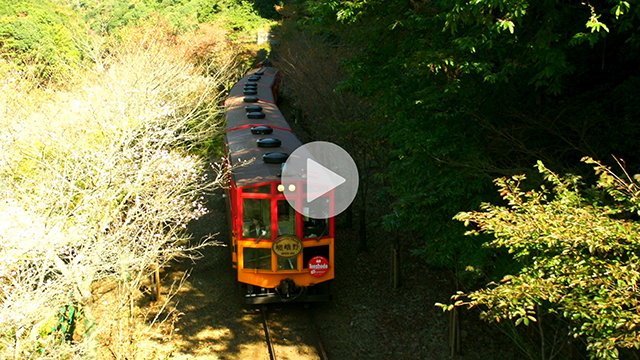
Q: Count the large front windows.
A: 3